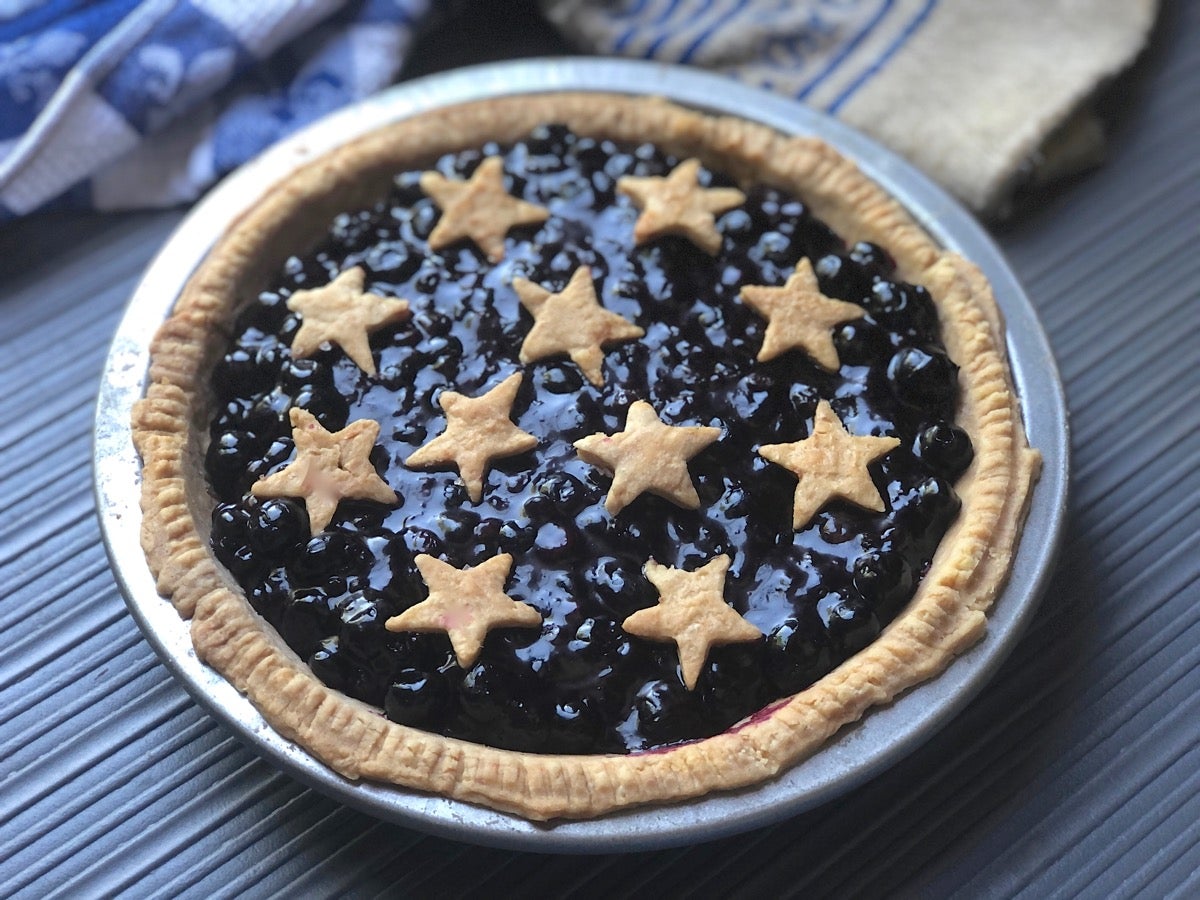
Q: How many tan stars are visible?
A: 11